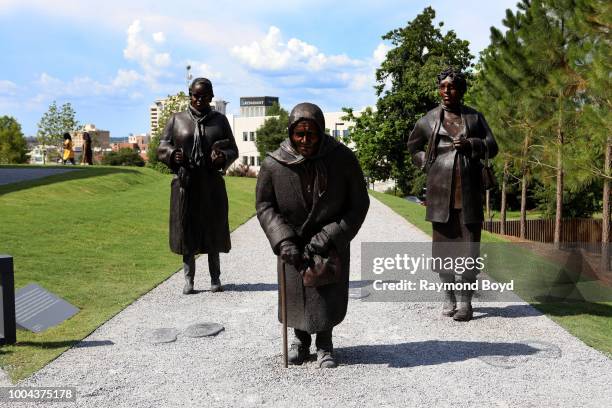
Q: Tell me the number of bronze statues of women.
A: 3